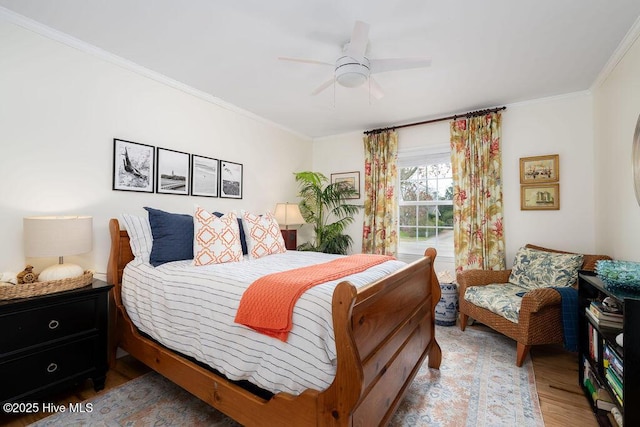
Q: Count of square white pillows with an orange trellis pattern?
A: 2